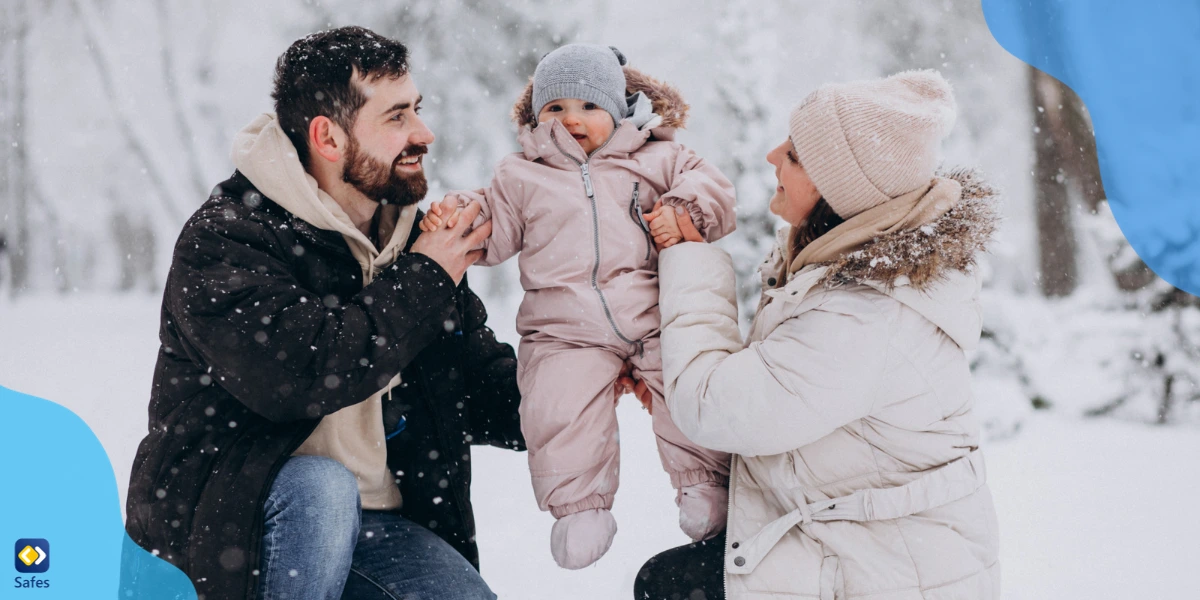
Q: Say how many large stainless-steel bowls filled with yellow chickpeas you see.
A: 0